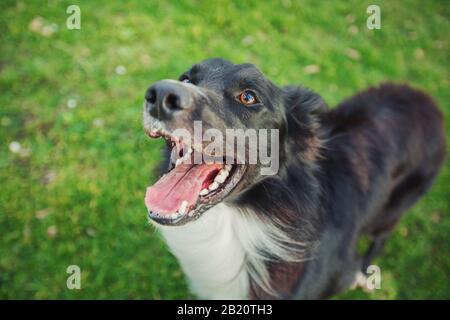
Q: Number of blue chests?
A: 0